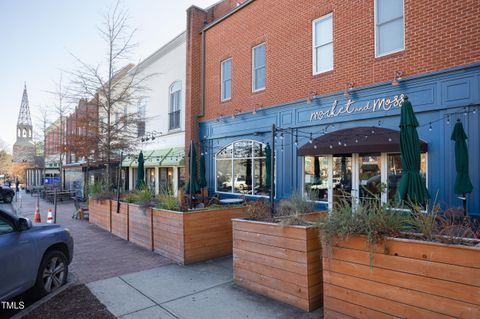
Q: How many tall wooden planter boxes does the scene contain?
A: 6